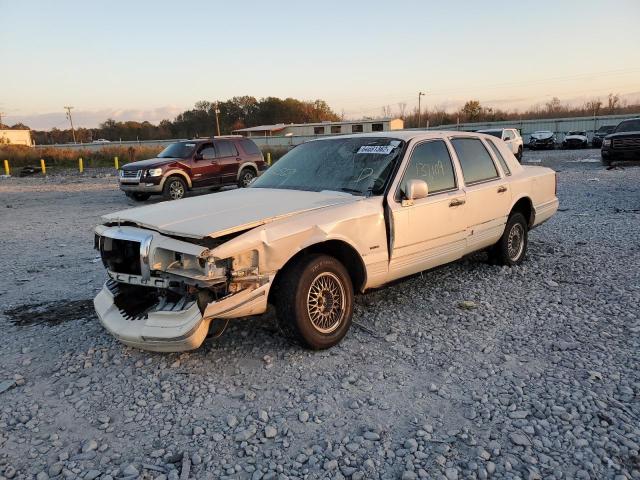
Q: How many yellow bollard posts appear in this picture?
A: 5